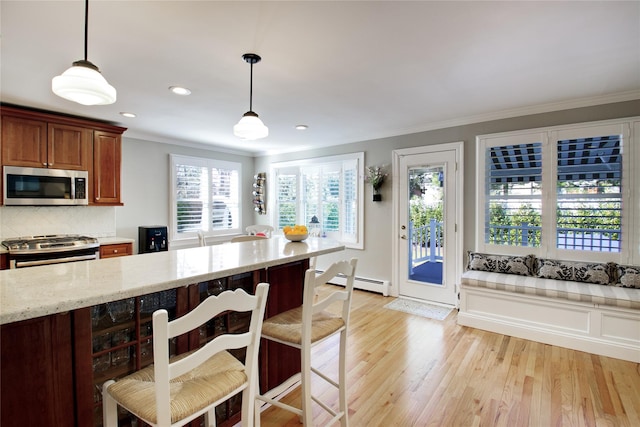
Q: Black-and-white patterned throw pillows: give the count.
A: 3